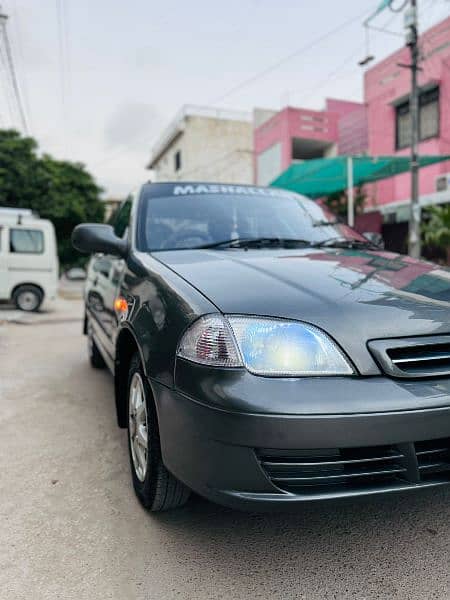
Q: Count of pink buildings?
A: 2